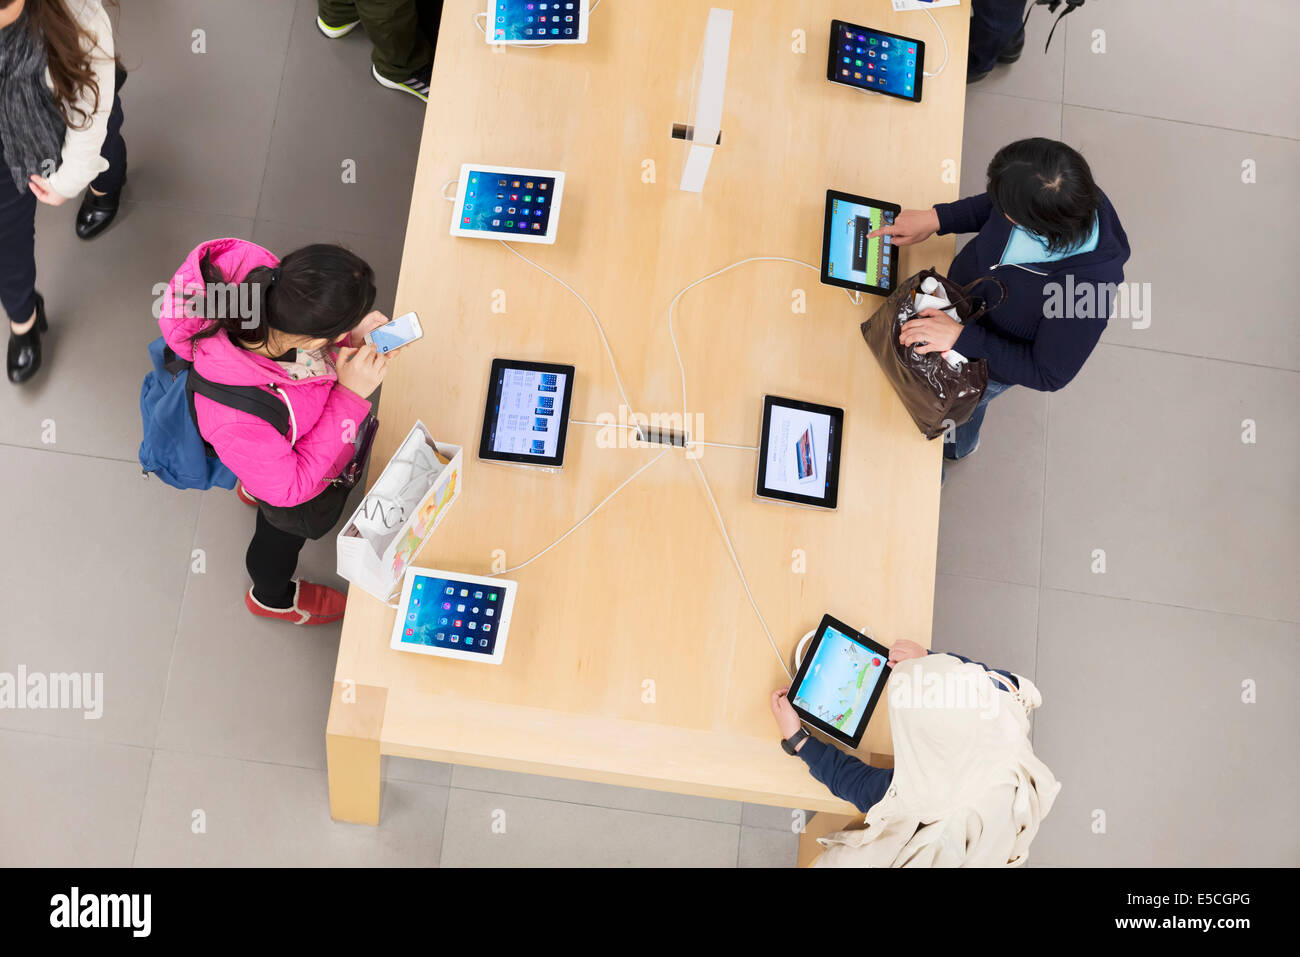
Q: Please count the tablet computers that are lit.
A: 8